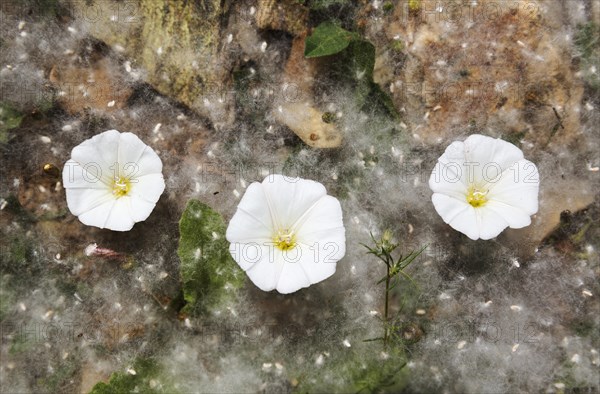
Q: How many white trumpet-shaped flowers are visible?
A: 3